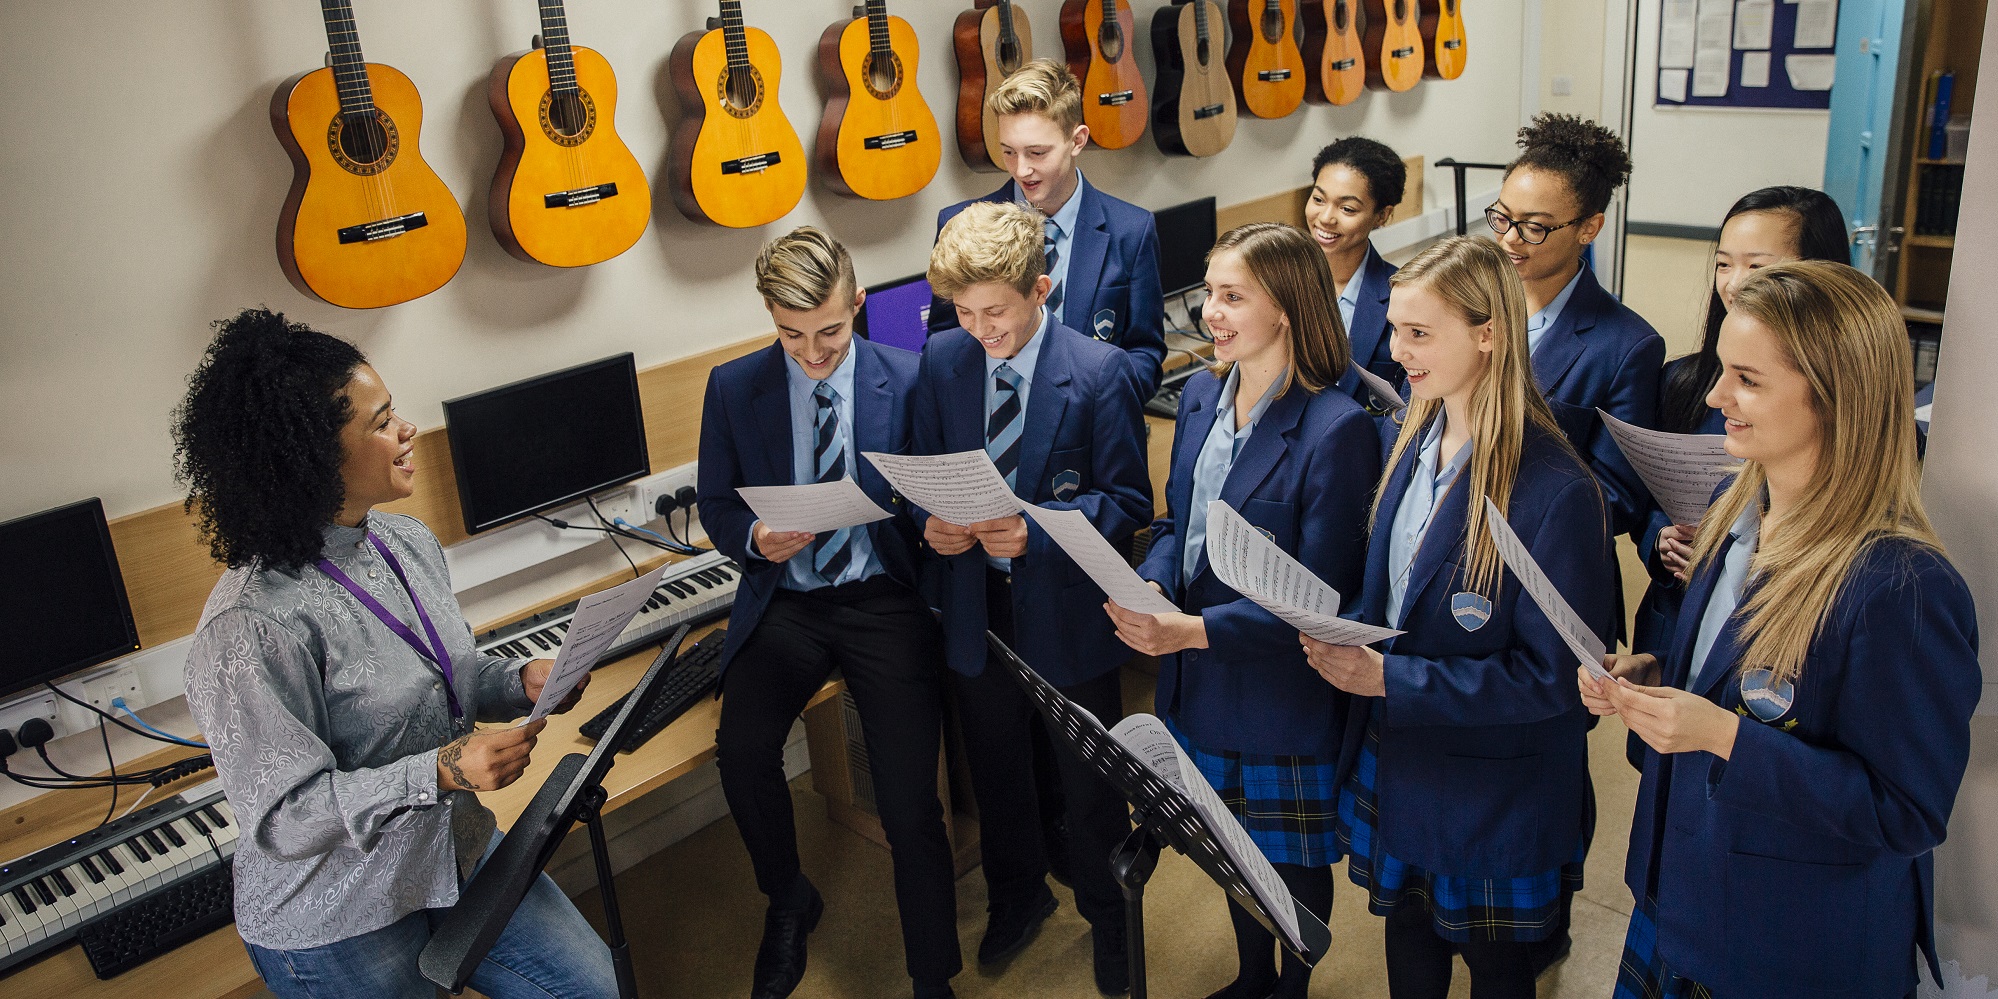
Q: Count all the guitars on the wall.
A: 11